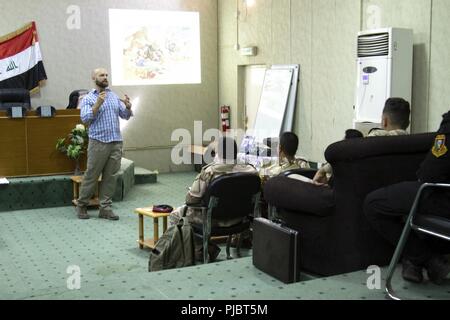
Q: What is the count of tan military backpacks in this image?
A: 1